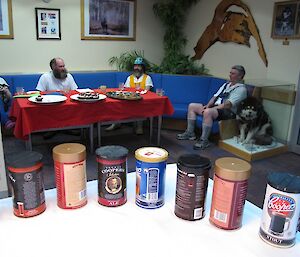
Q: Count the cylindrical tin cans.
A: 7